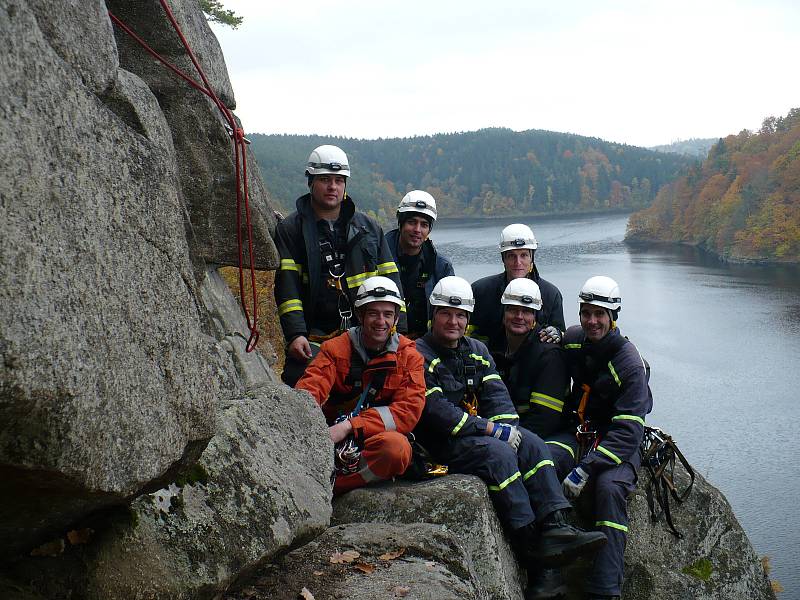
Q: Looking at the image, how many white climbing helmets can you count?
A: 7